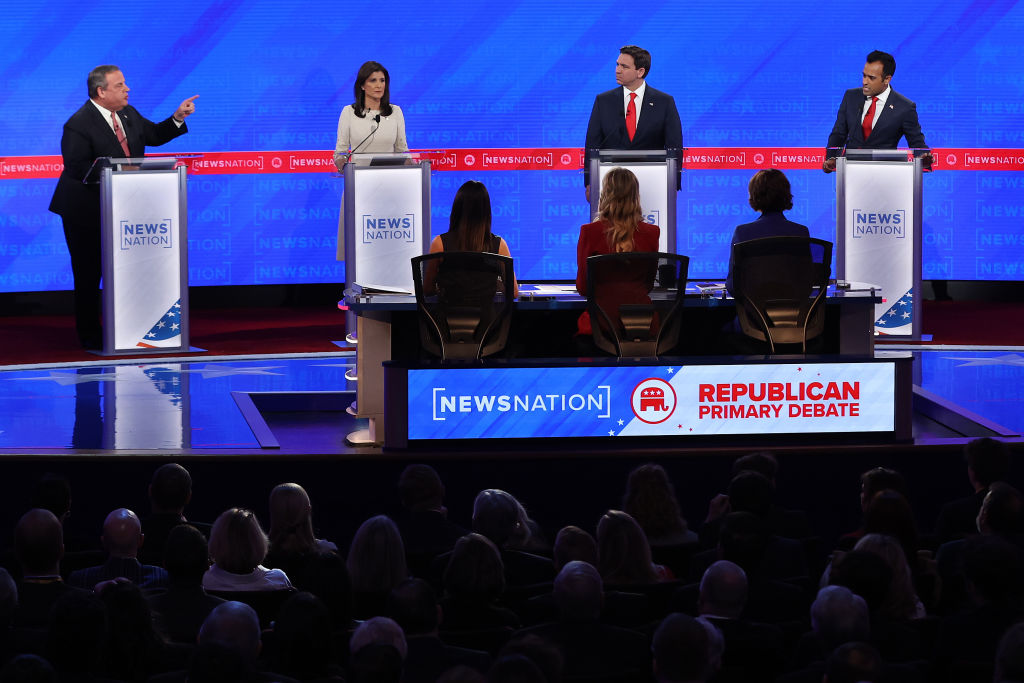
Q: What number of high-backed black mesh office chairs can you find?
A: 3